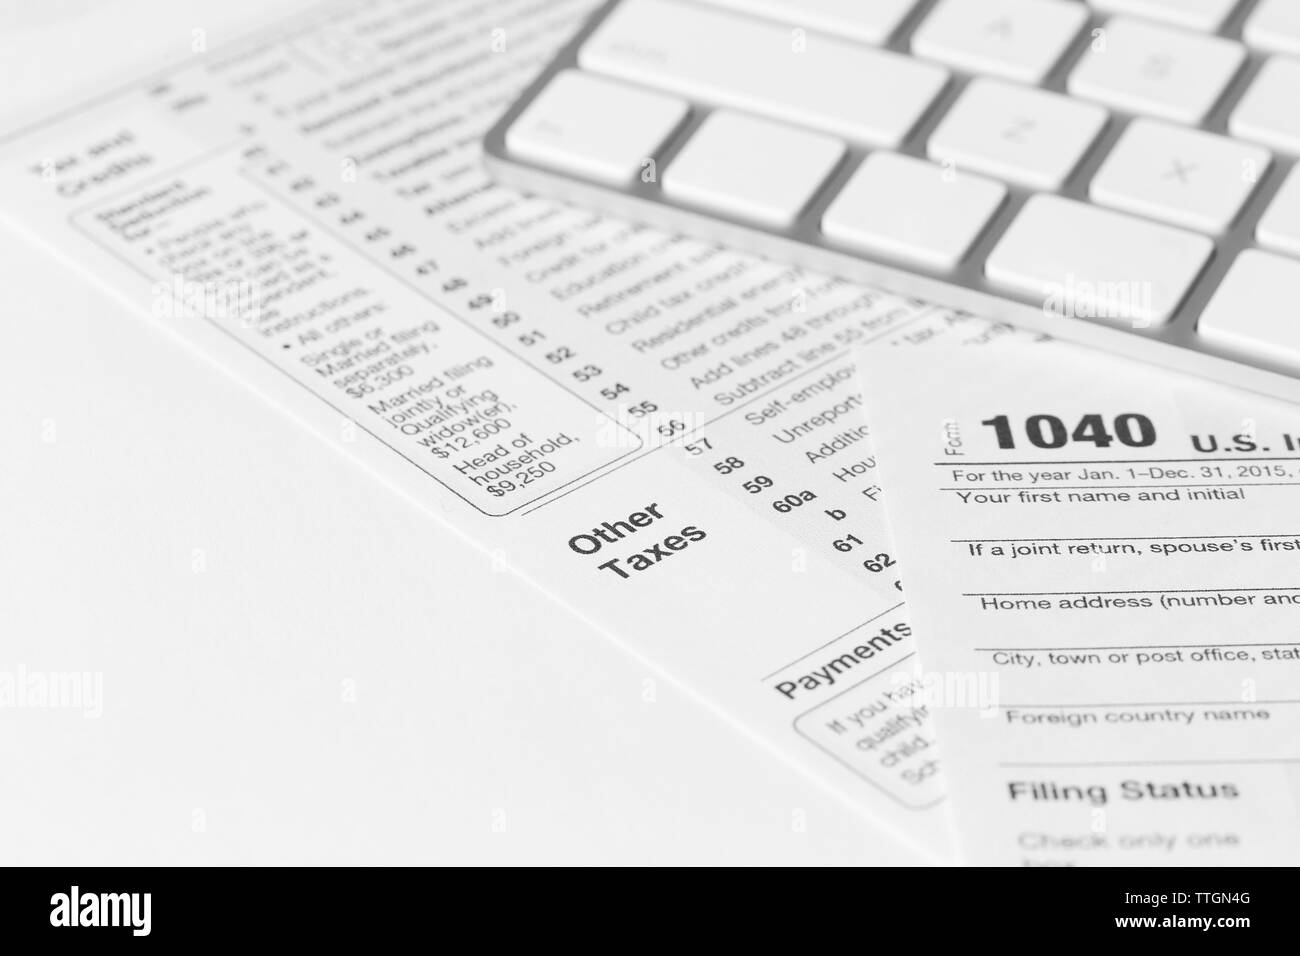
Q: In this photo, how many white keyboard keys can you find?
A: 15